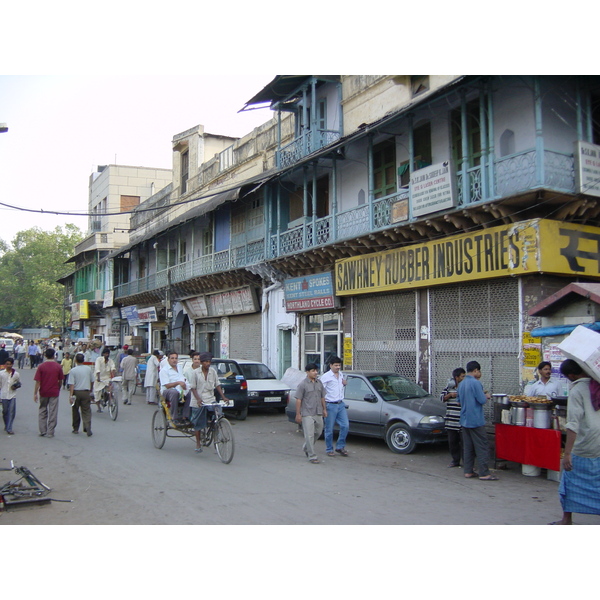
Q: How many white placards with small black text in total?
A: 2